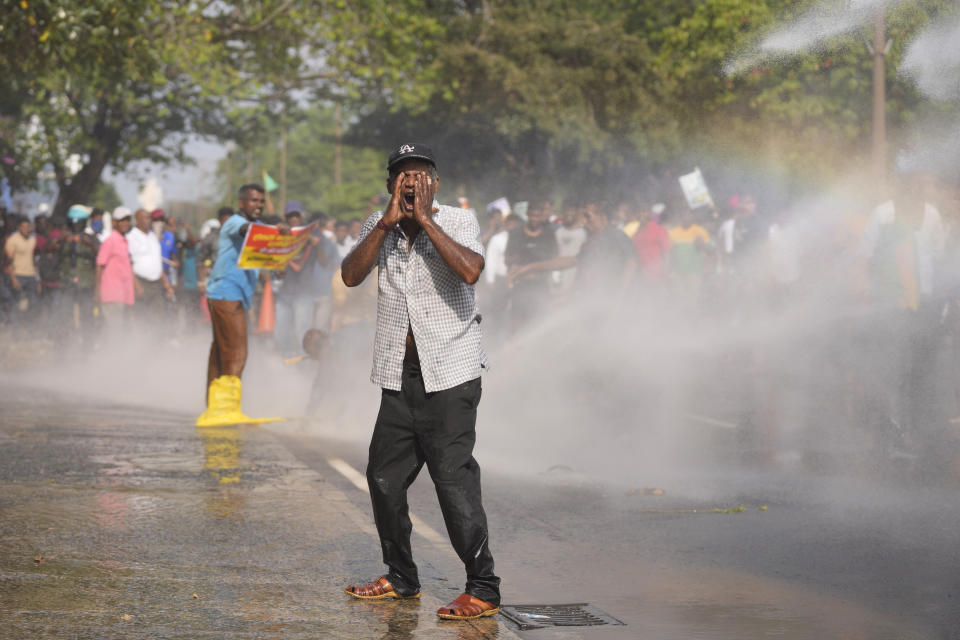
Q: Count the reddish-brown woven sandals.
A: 2